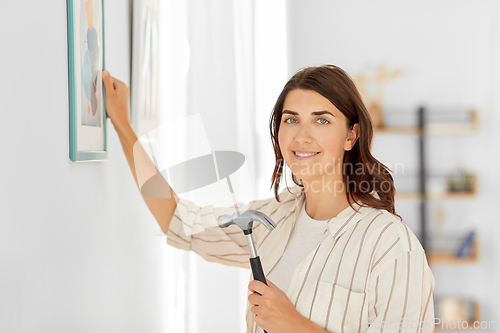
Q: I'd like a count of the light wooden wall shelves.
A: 4